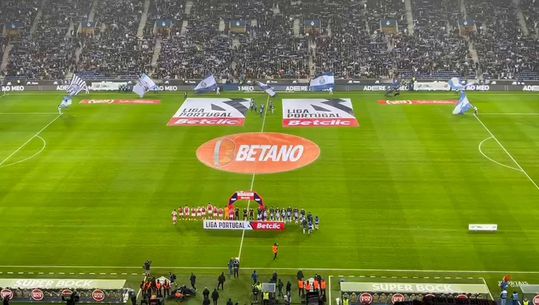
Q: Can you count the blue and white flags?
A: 8